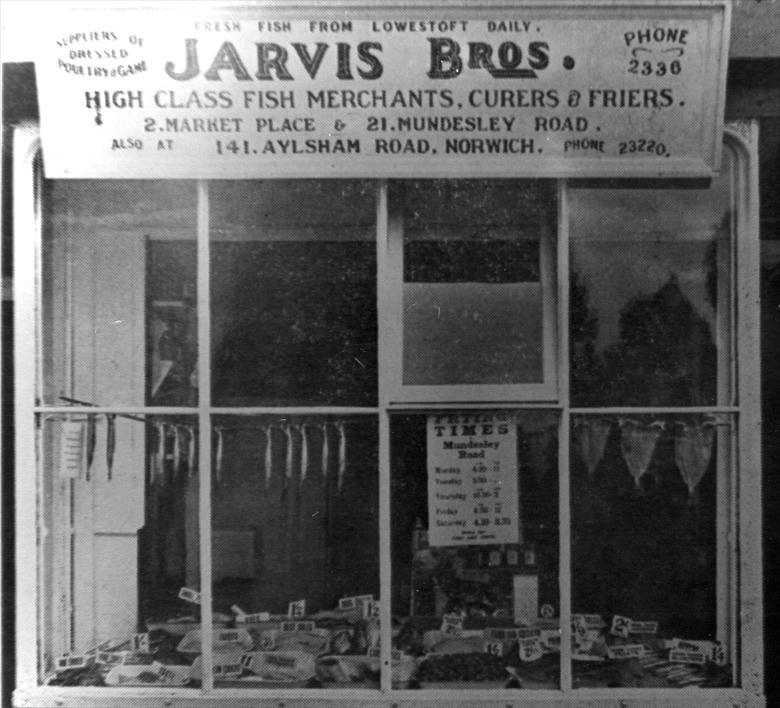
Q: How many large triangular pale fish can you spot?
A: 3